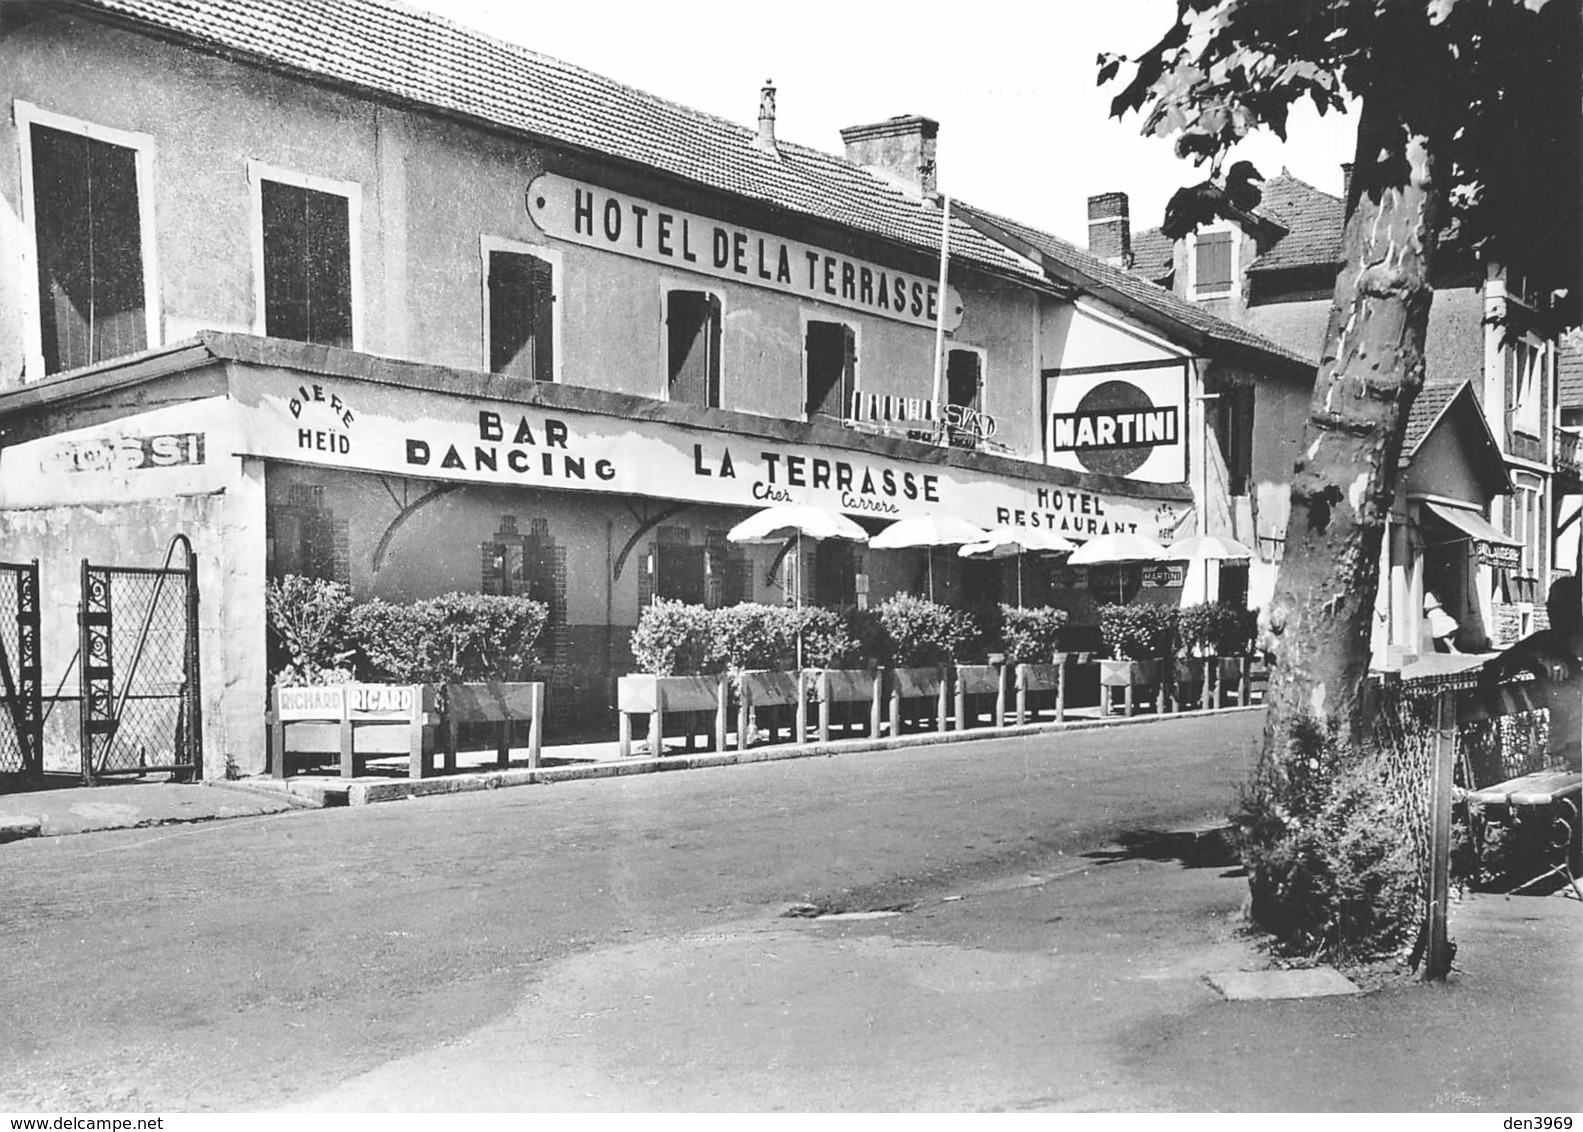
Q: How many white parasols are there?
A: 5